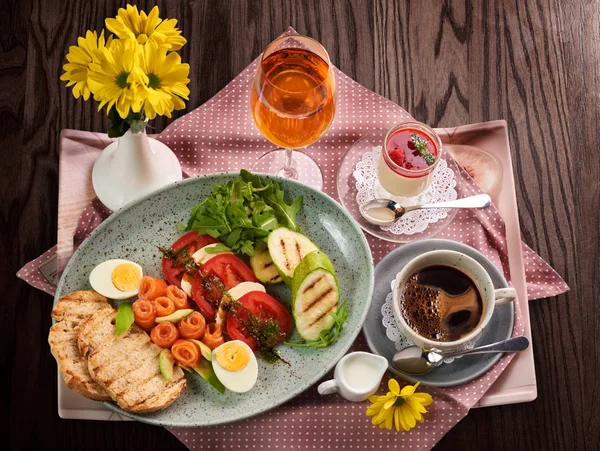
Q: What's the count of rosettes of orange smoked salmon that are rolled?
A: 8